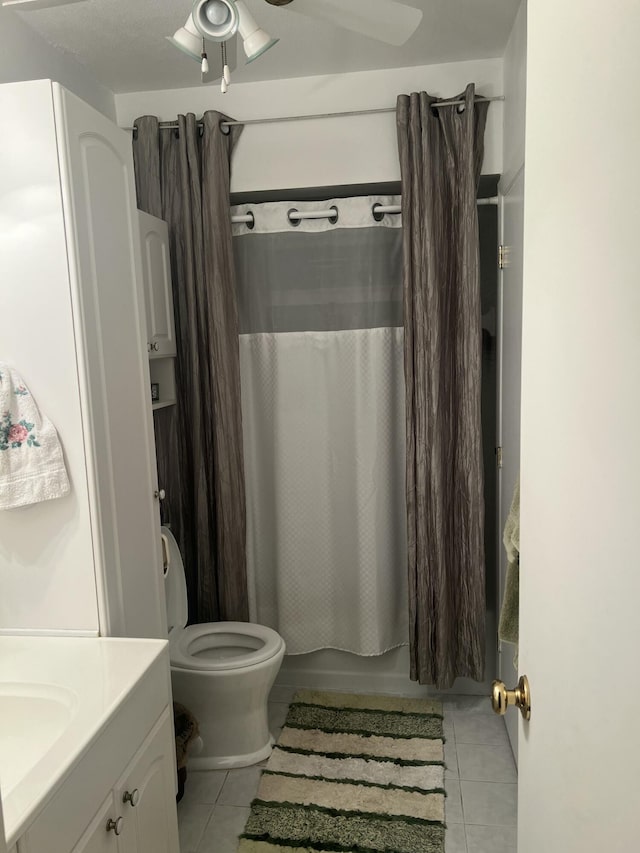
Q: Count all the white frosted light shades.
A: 3